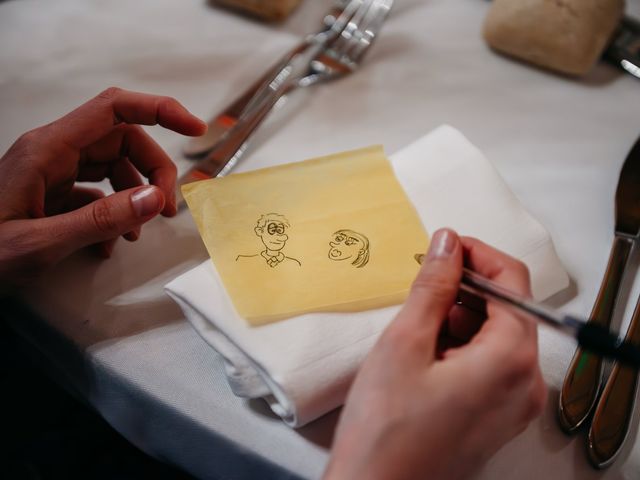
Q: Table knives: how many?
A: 2